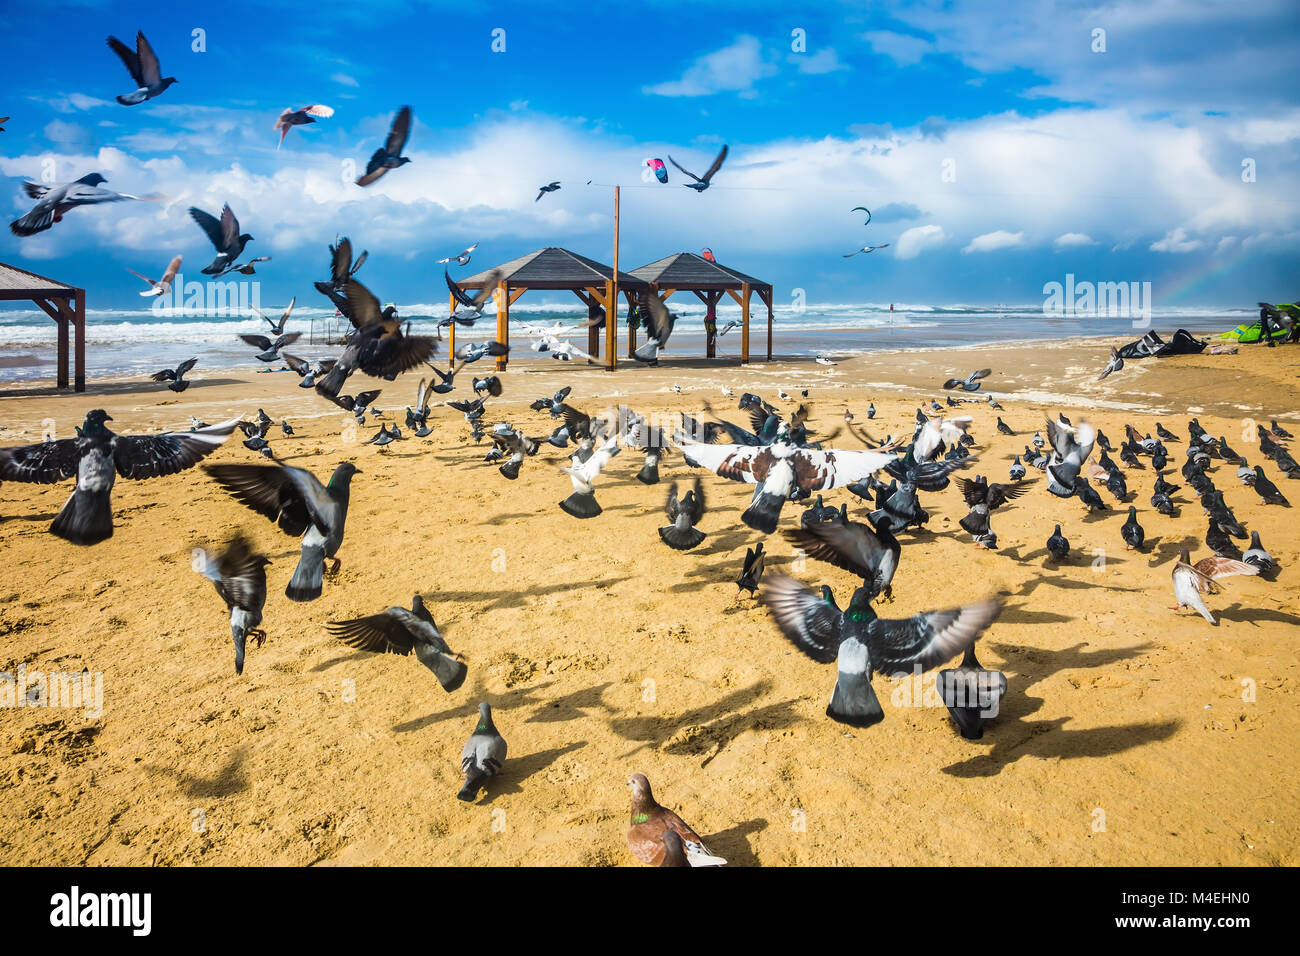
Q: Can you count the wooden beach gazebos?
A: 3